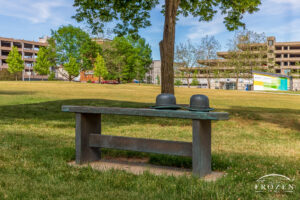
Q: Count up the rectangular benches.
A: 1